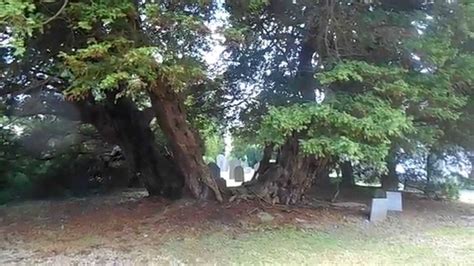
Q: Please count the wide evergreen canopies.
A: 2